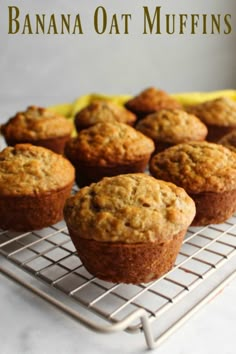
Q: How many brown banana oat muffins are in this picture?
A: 10